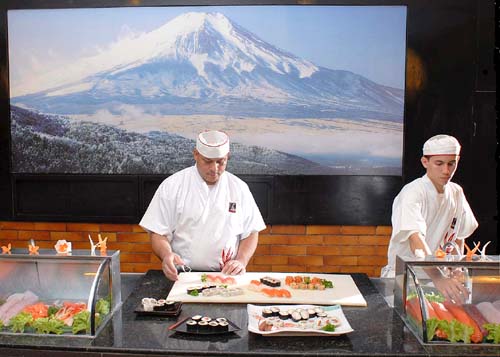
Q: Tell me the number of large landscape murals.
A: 1